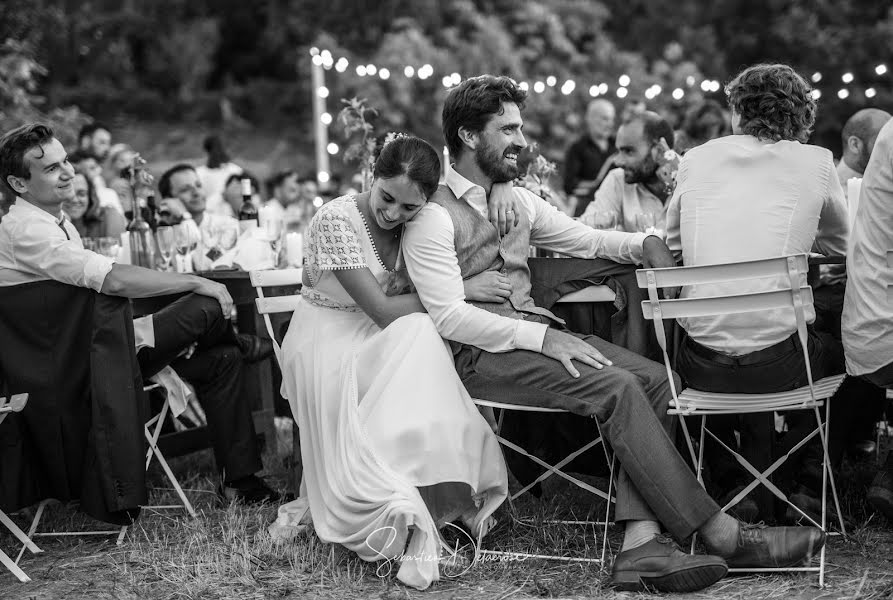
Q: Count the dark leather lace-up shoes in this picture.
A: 2